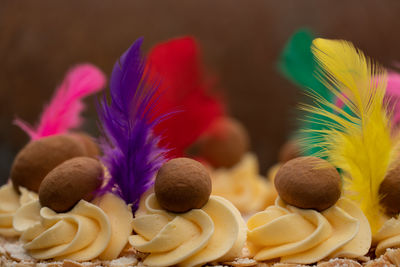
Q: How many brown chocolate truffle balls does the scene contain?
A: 8